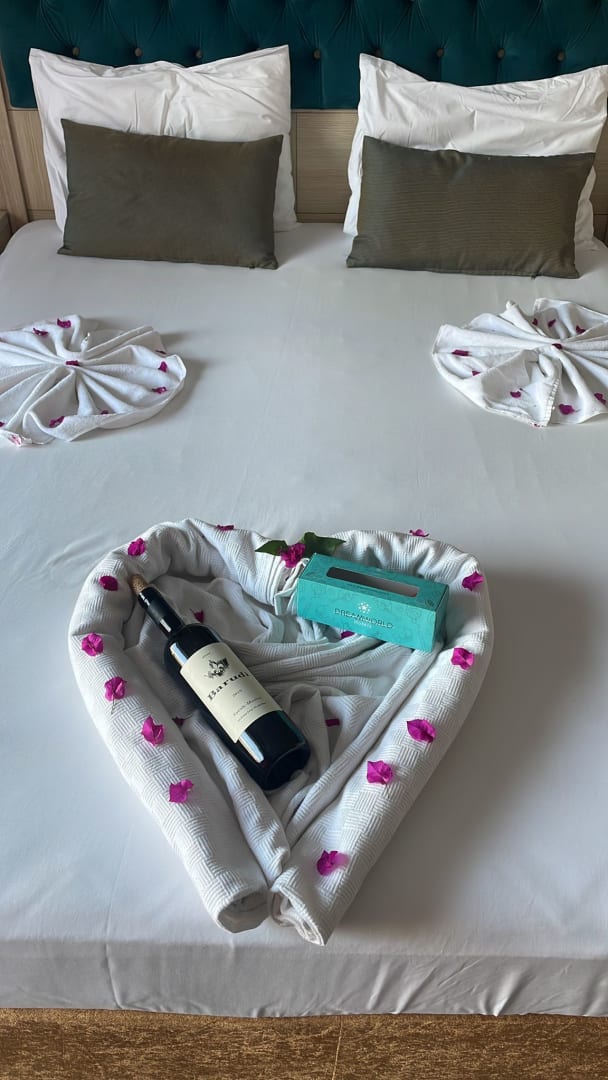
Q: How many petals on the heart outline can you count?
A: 13